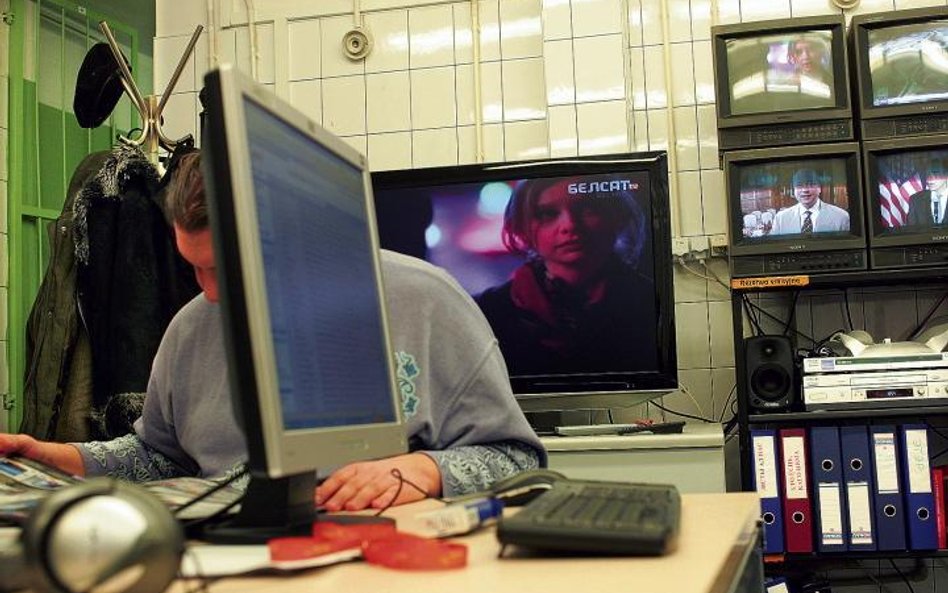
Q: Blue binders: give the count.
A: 5